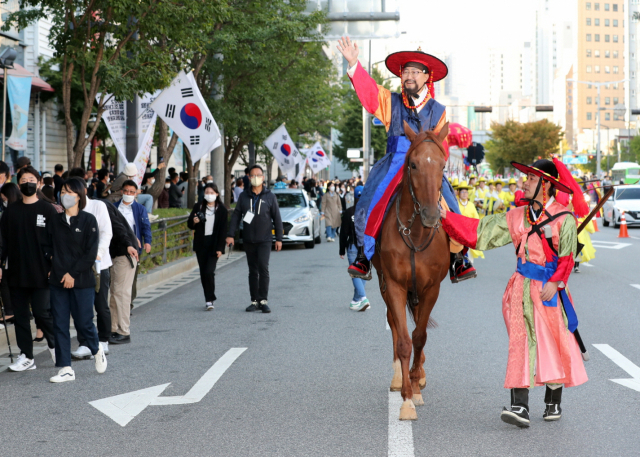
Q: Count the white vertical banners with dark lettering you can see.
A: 2